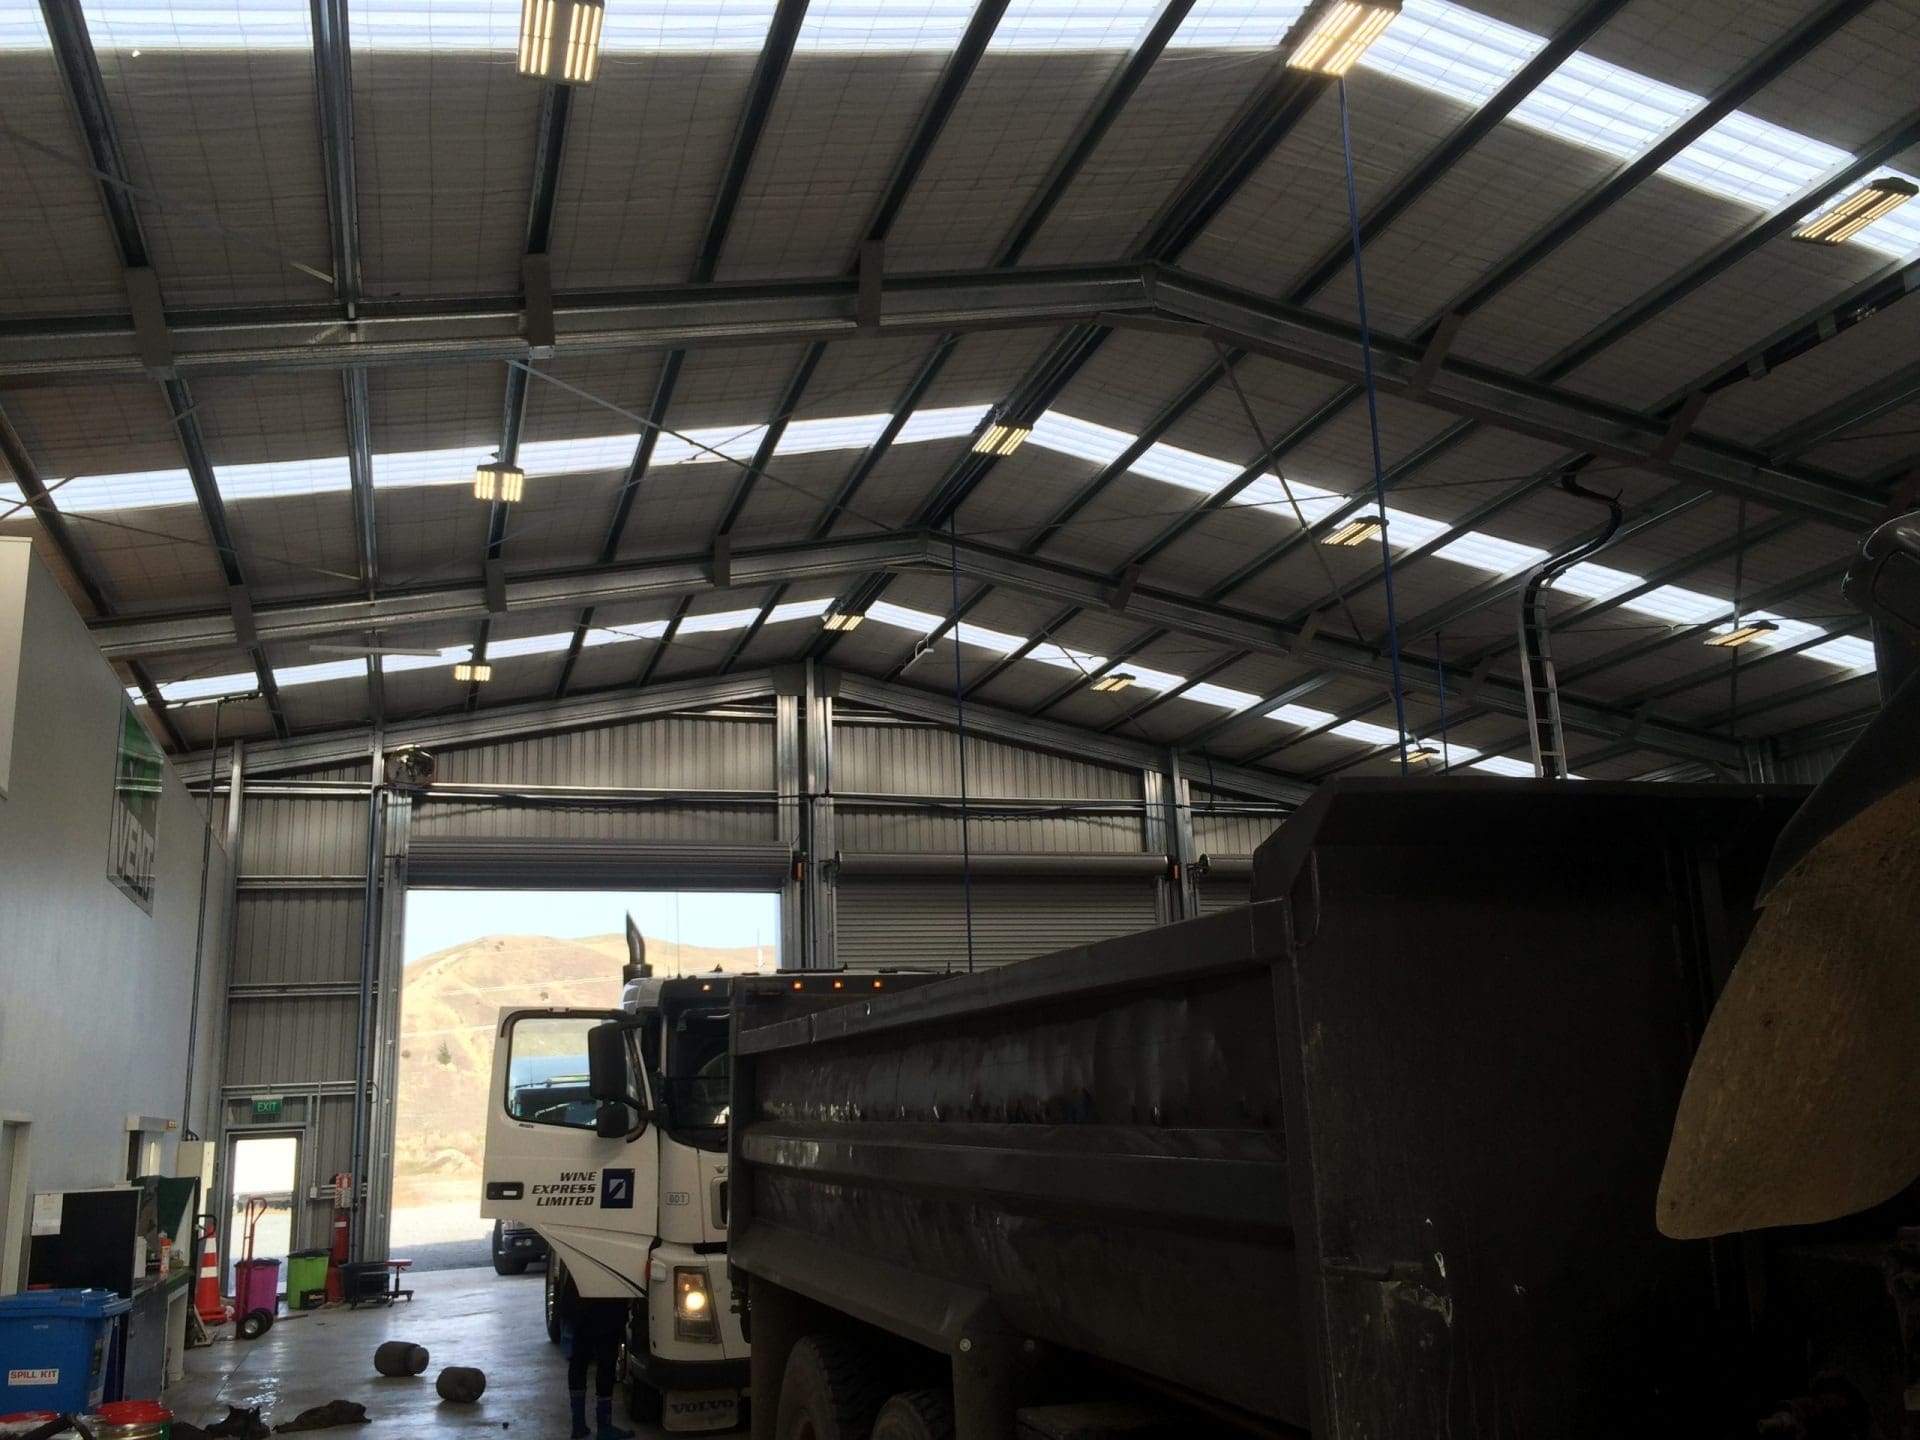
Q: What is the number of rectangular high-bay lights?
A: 11